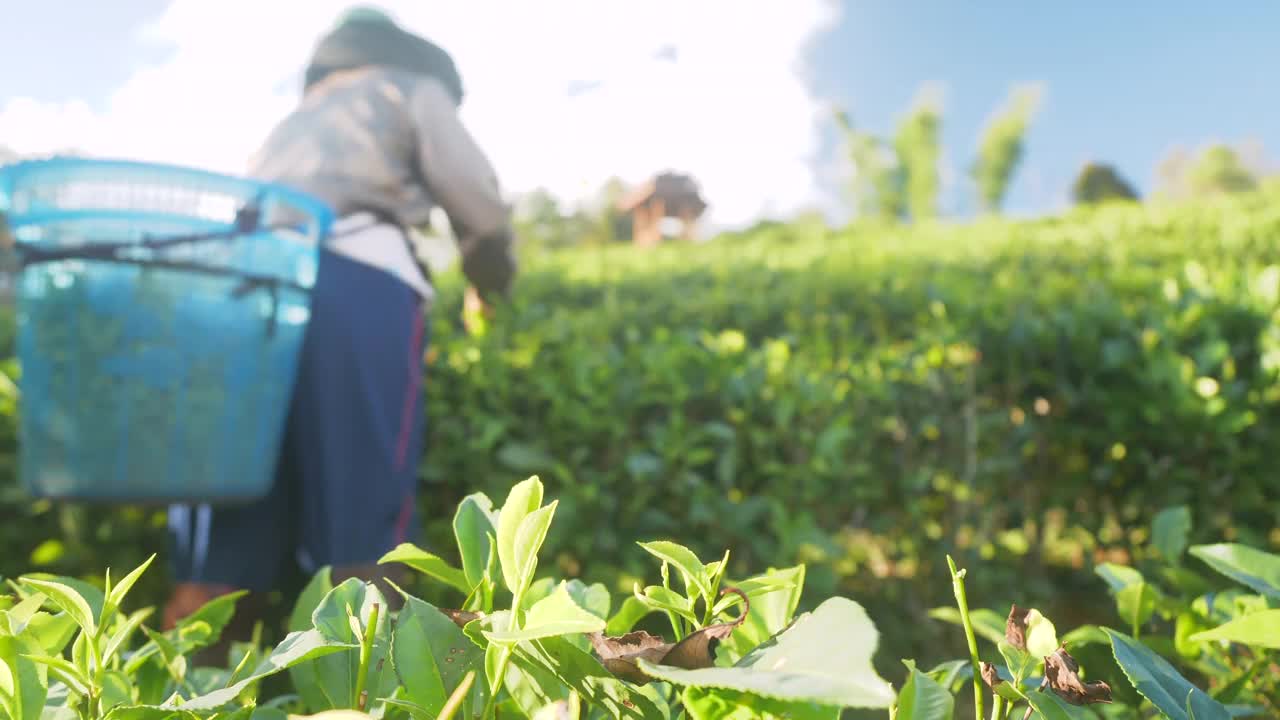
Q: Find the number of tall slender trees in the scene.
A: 3